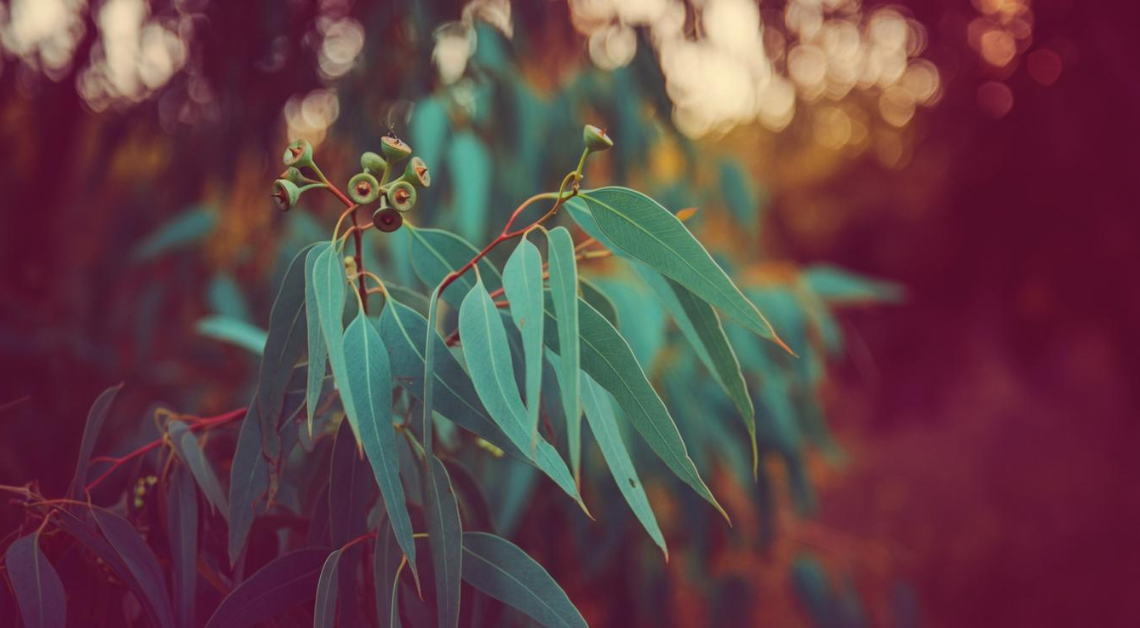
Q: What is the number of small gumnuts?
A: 10